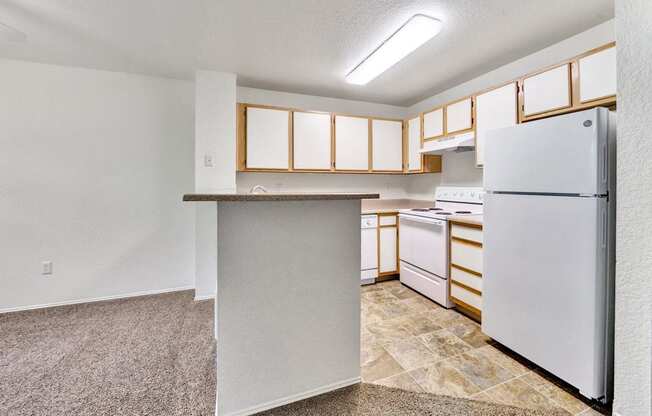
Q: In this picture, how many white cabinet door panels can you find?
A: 11